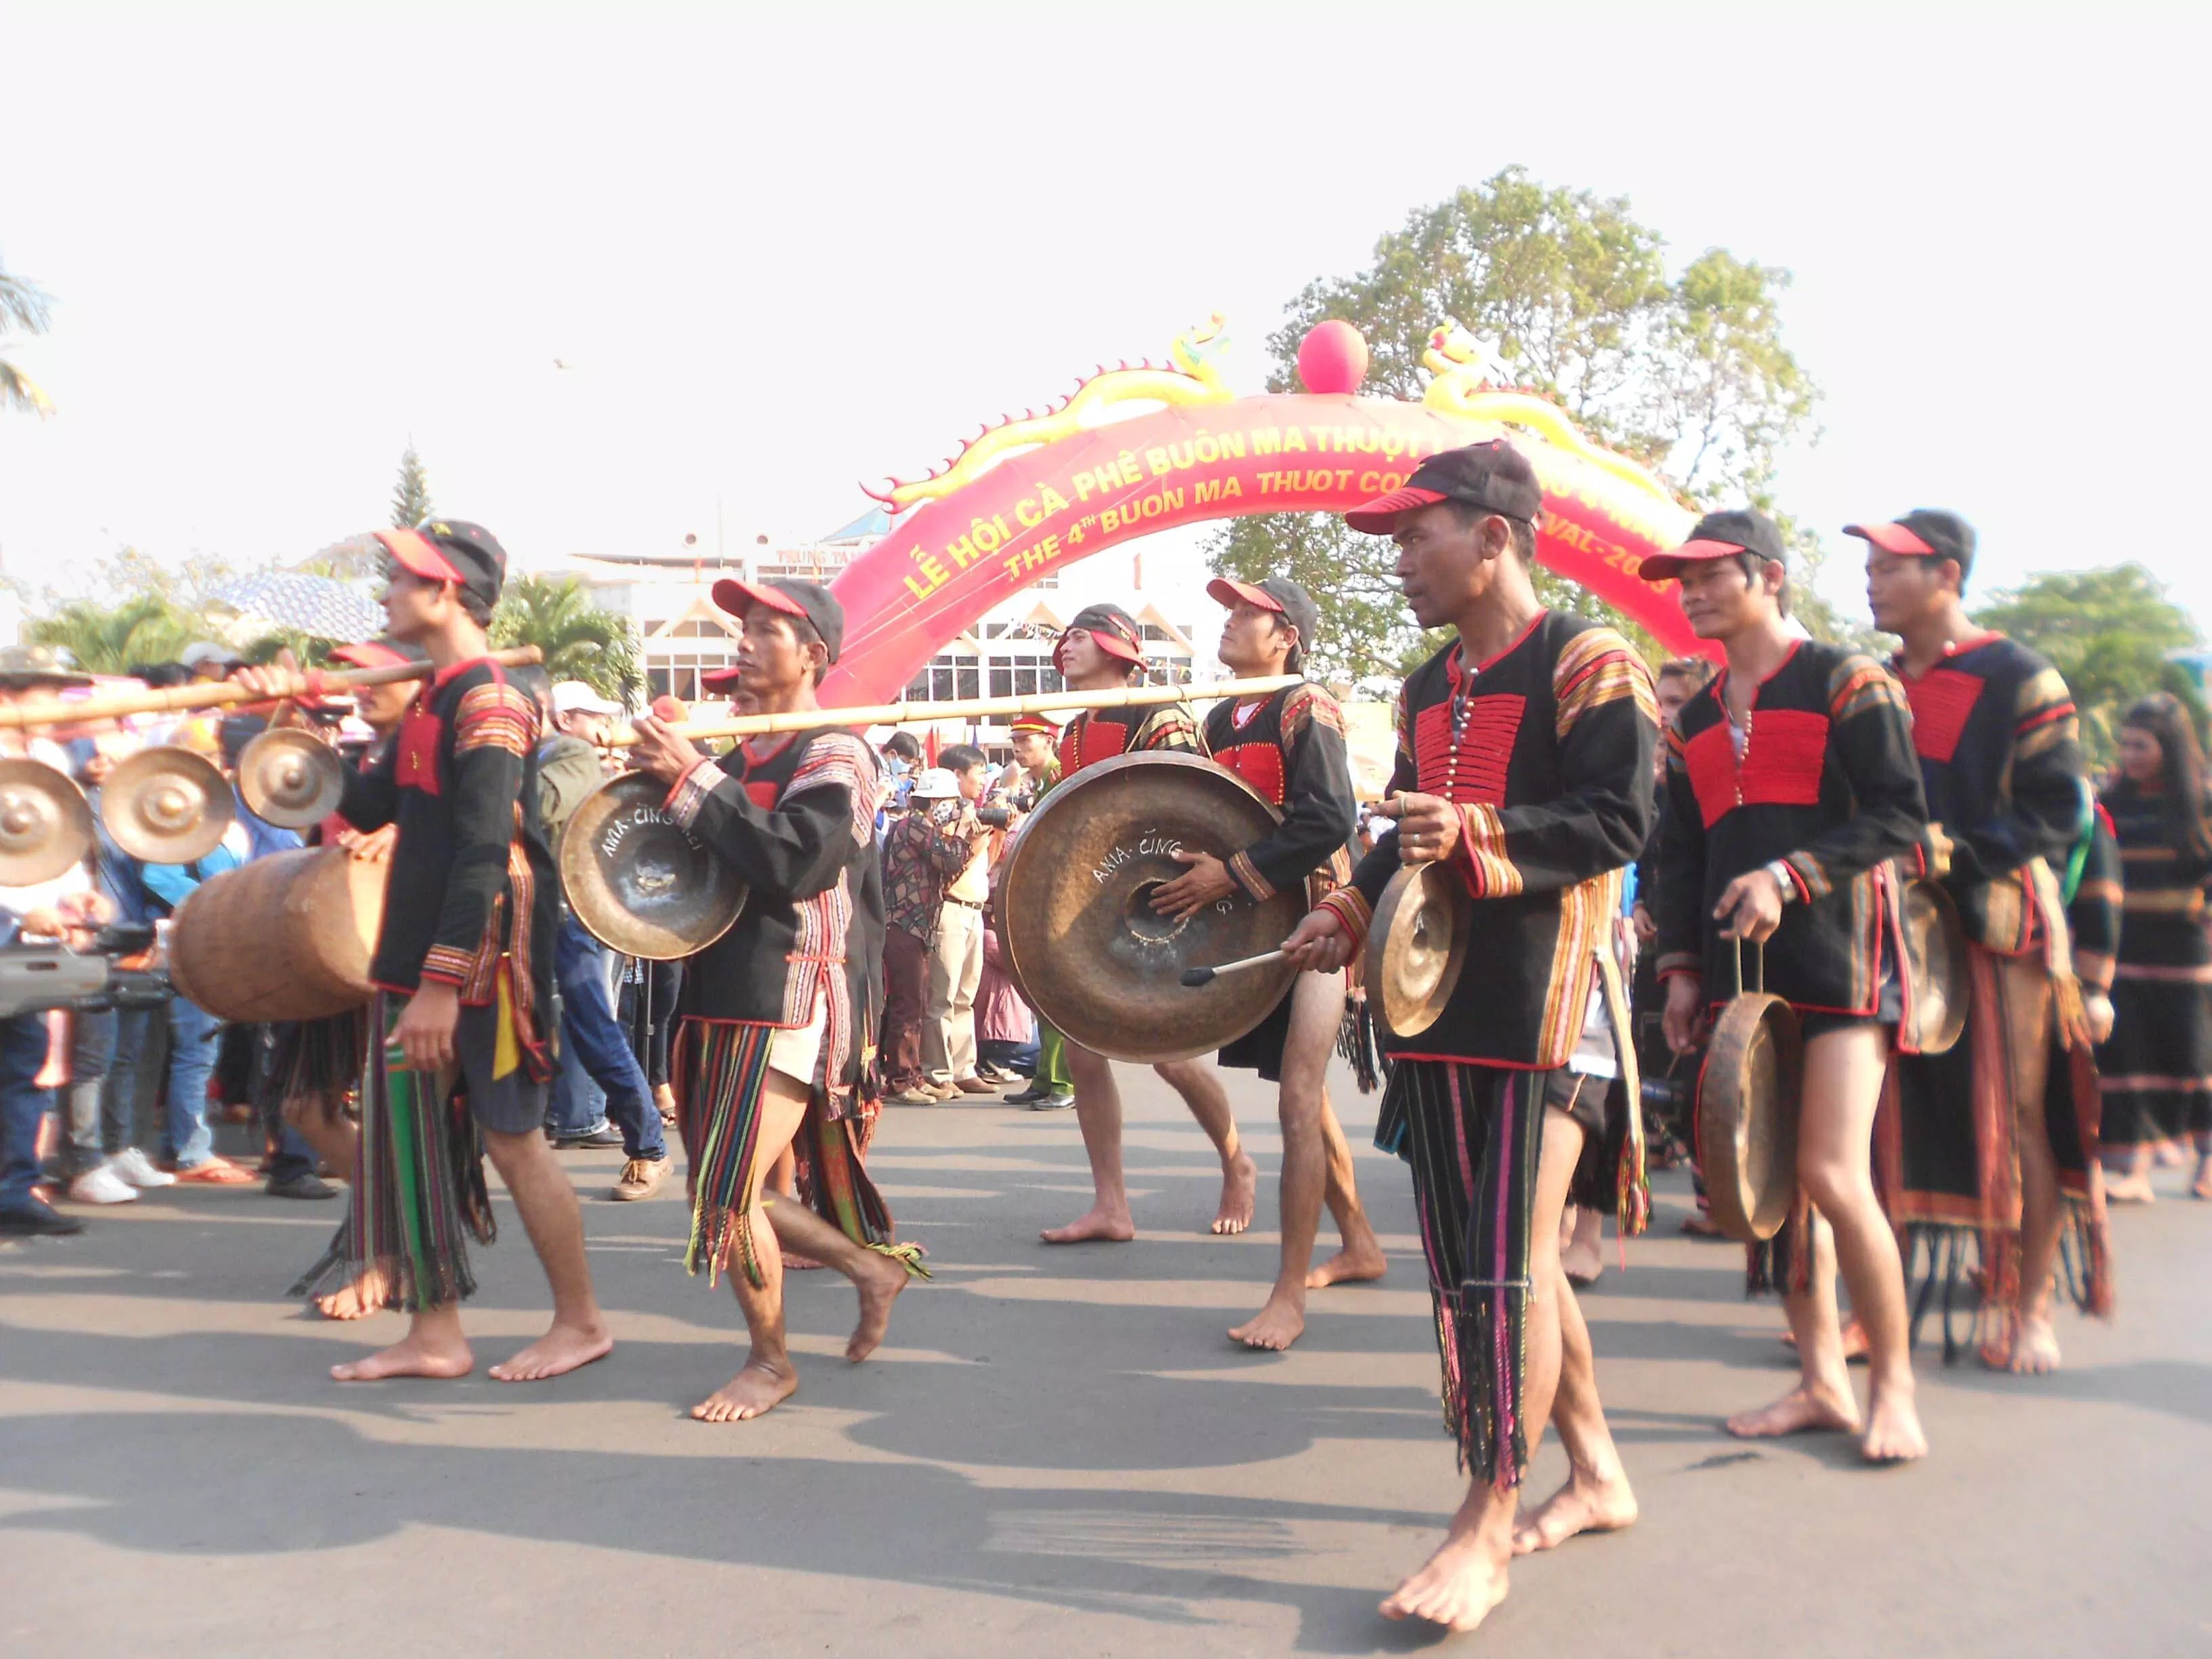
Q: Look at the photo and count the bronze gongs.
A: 8